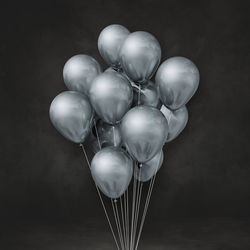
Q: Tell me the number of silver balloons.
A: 12